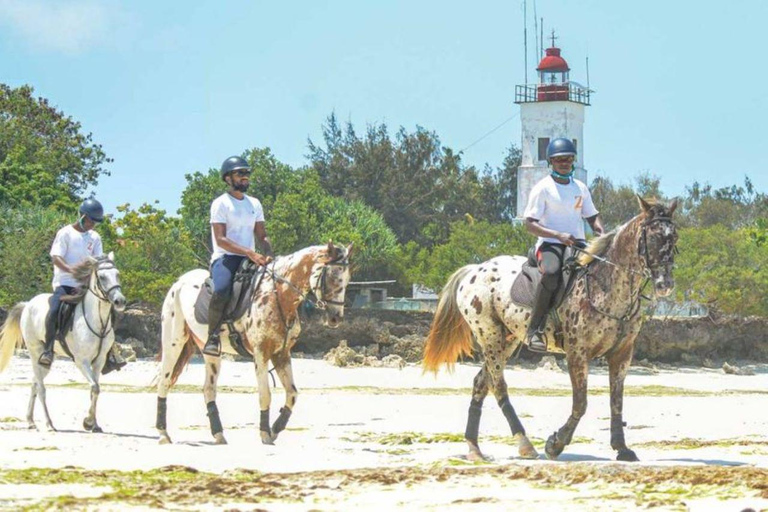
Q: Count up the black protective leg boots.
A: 8